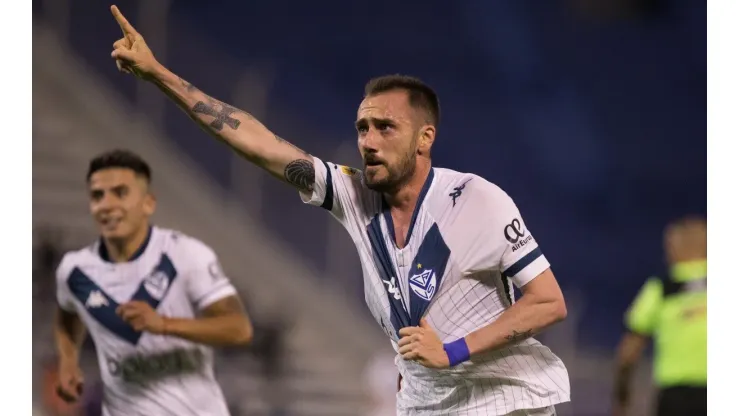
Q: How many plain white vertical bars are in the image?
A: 2